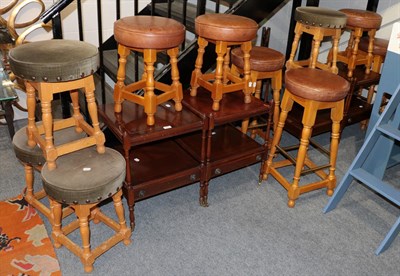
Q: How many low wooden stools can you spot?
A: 7